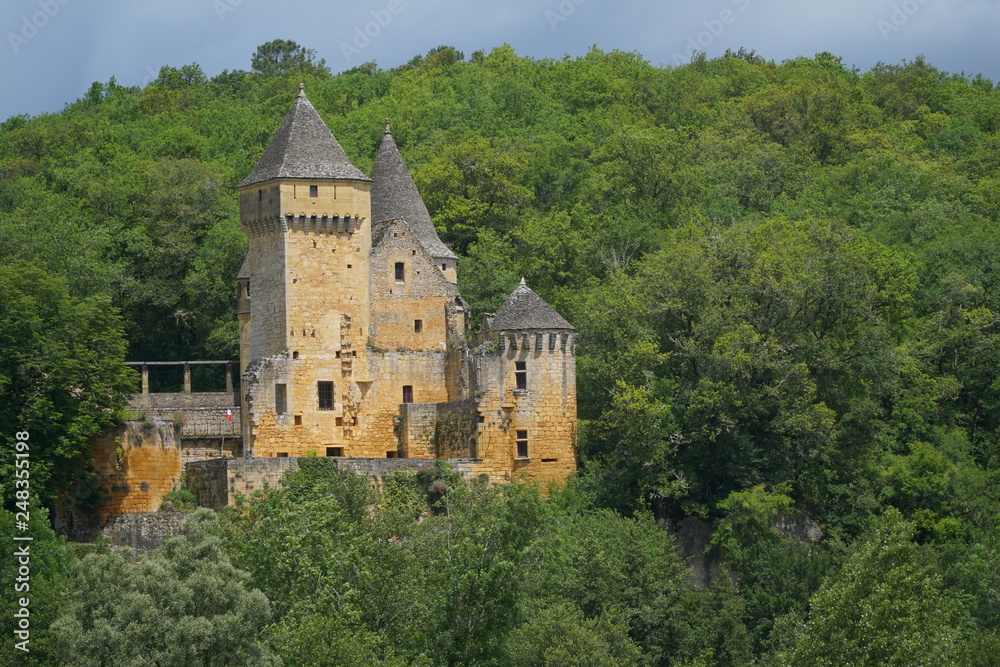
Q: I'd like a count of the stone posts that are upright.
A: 3